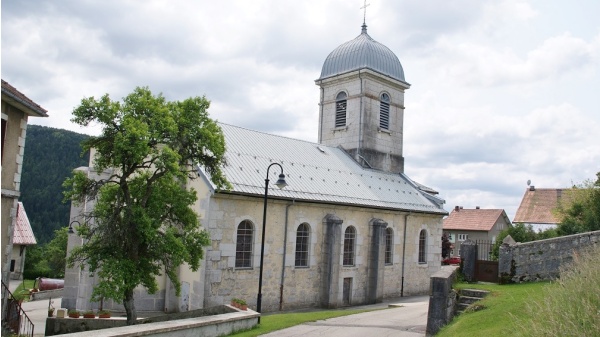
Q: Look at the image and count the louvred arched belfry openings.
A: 2